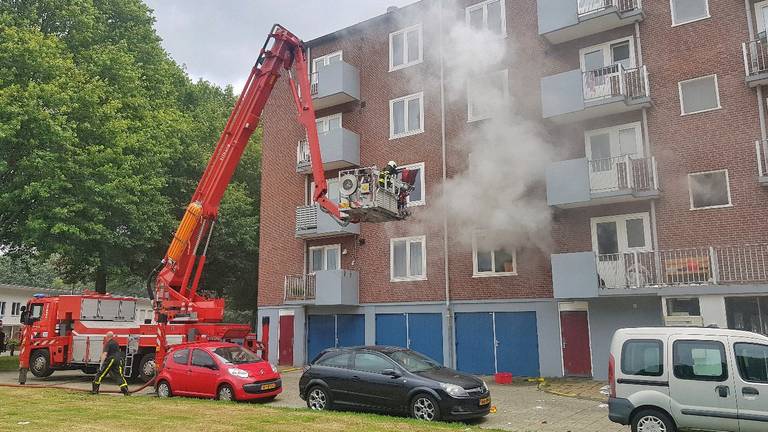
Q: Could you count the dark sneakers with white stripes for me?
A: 0